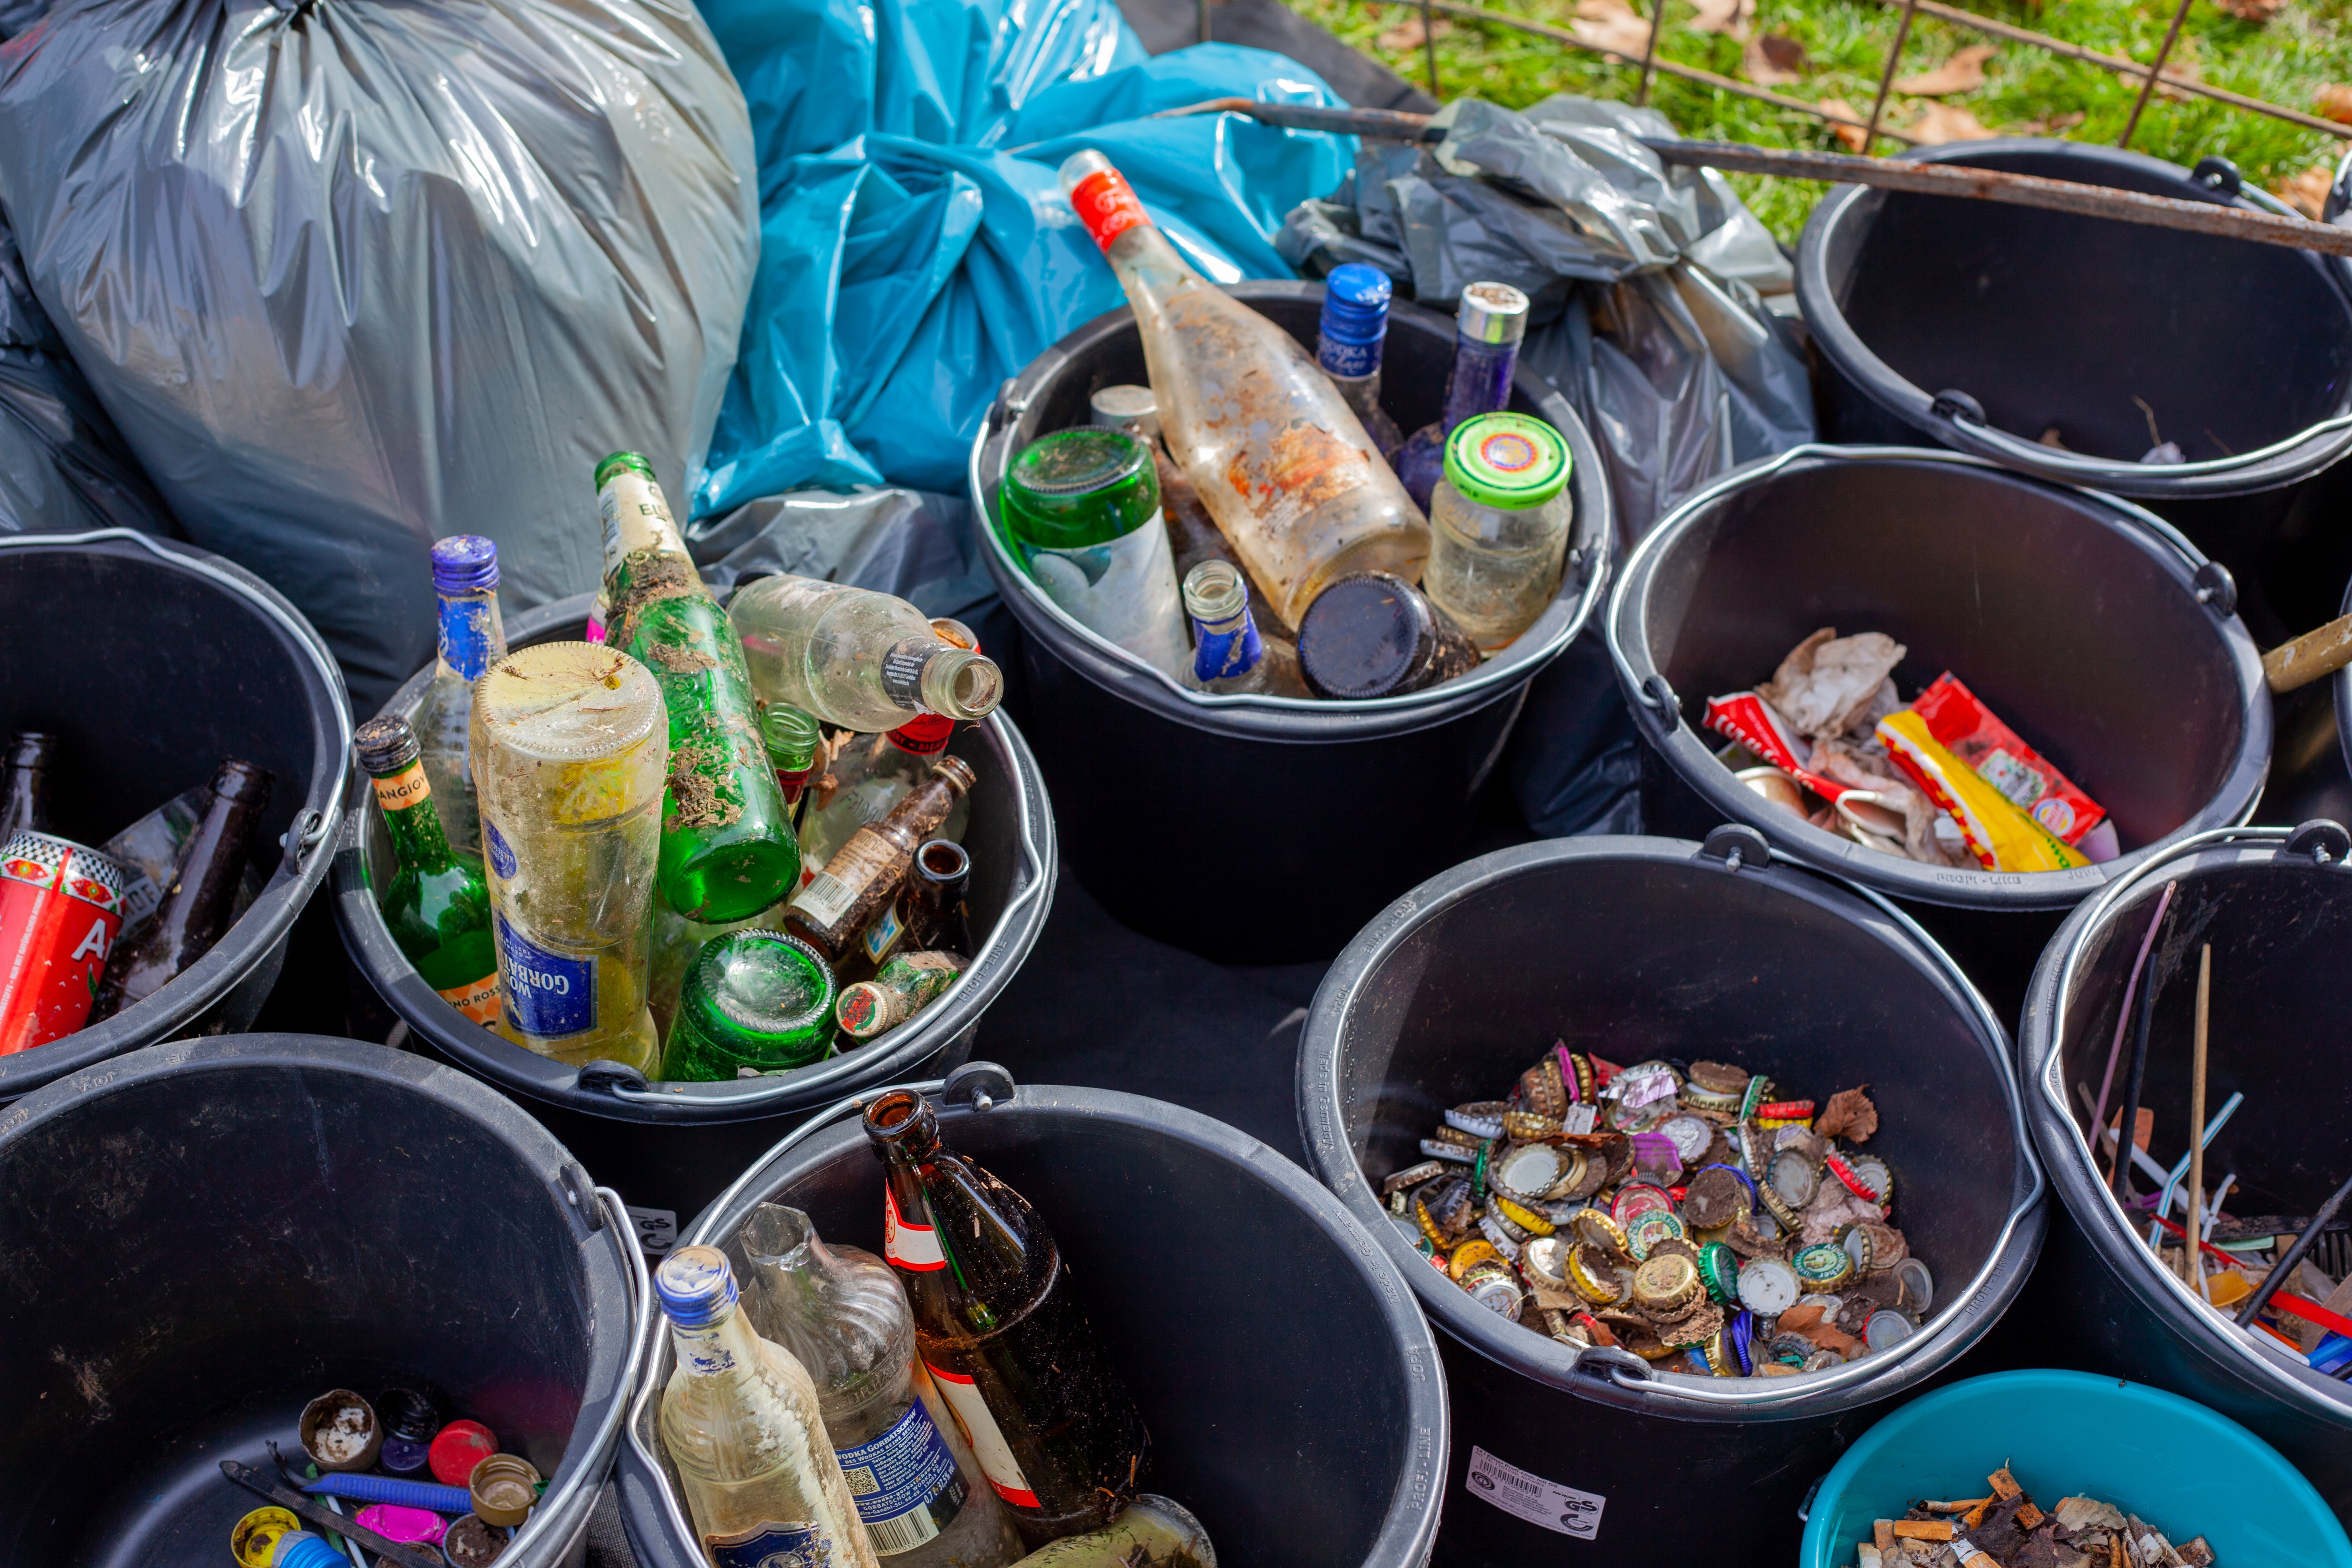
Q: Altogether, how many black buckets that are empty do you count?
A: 1